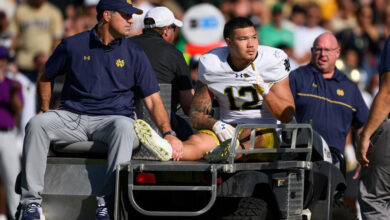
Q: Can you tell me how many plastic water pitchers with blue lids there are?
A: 0